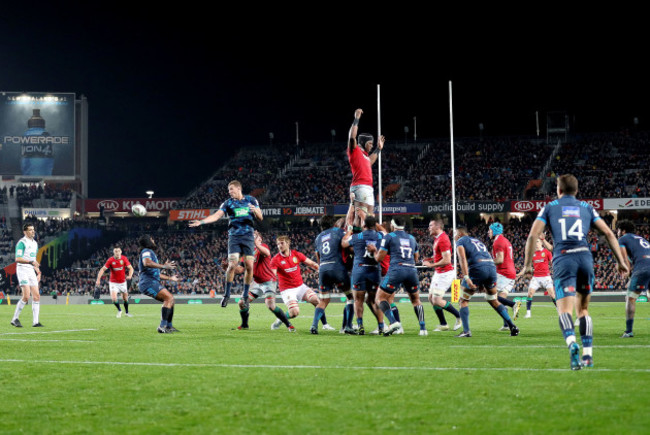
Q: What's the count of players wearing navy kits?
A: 8